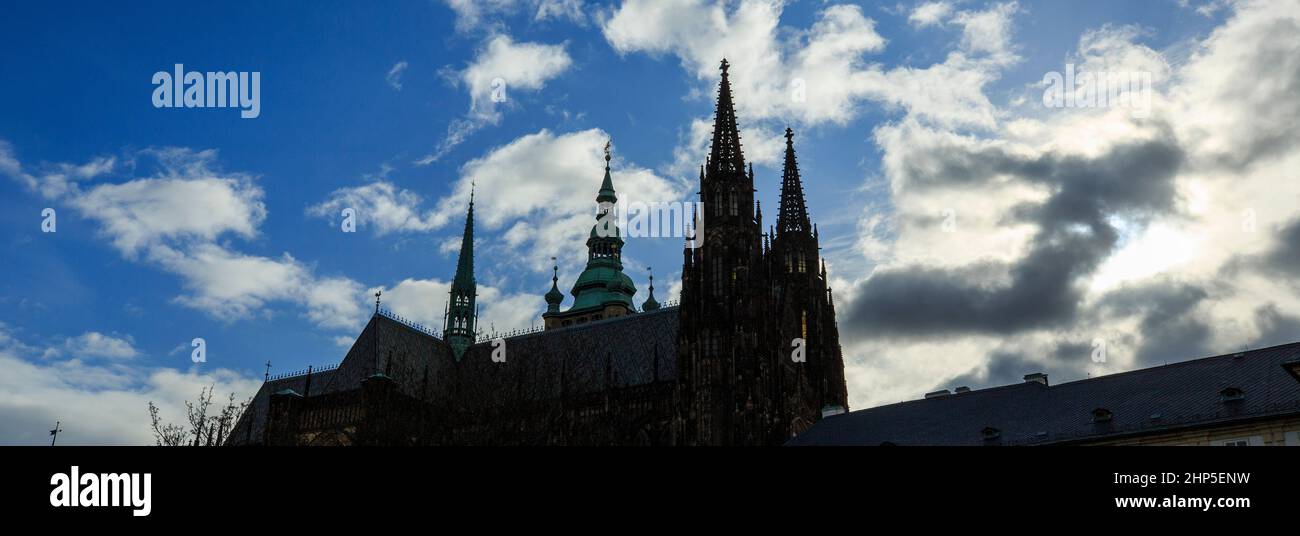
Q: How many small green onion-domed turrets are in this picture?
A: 2